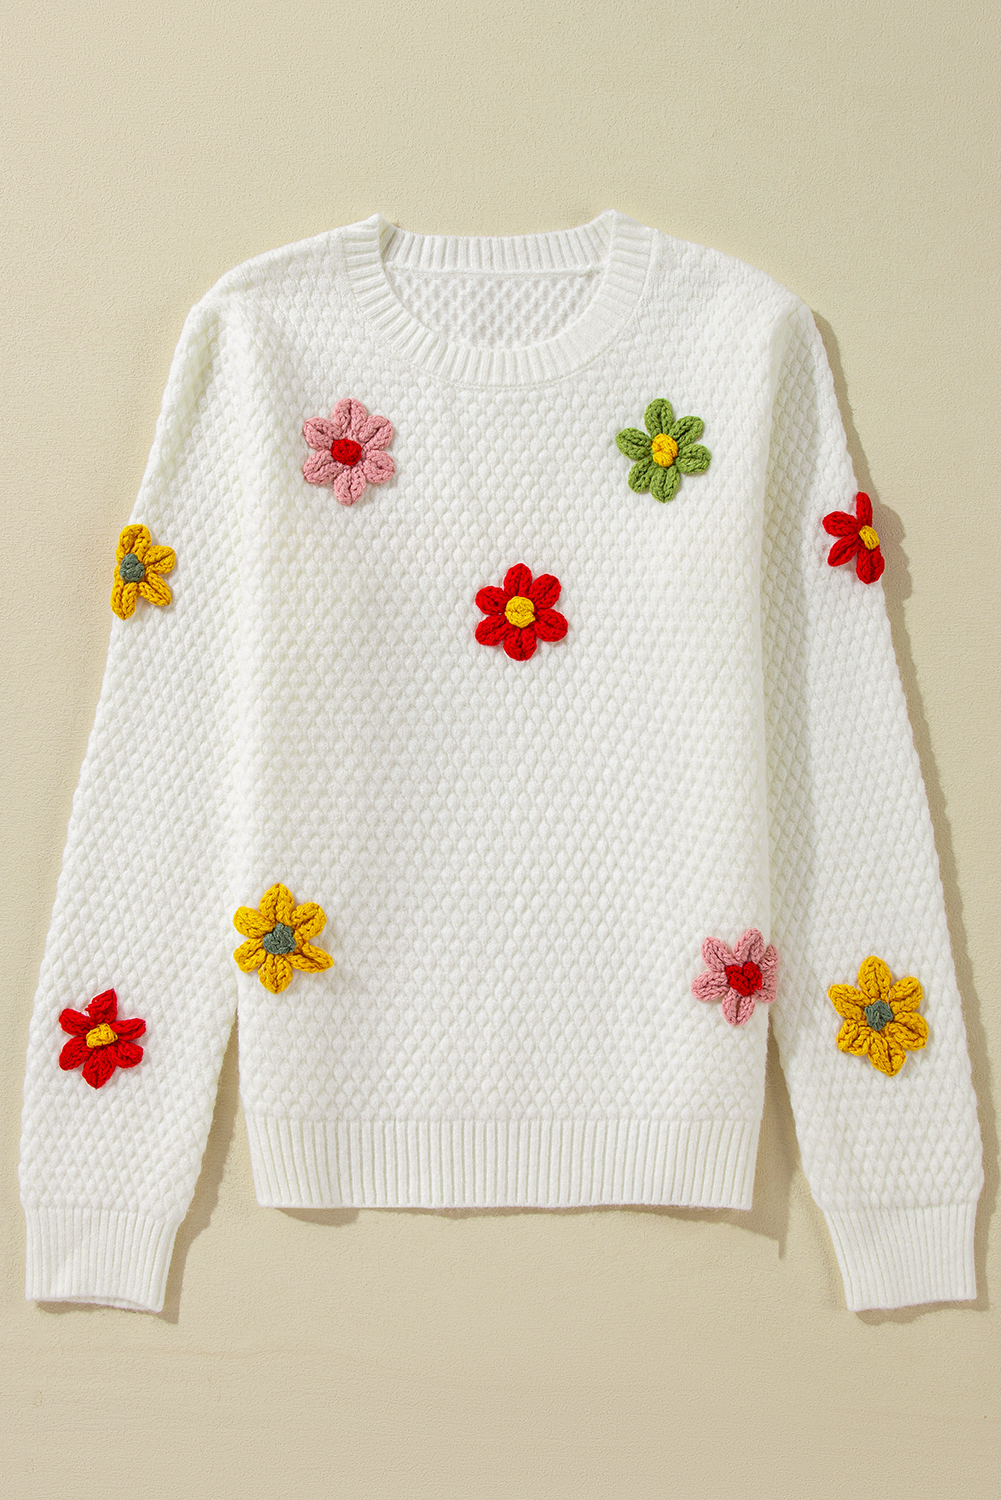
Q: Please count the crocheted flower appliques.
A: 9